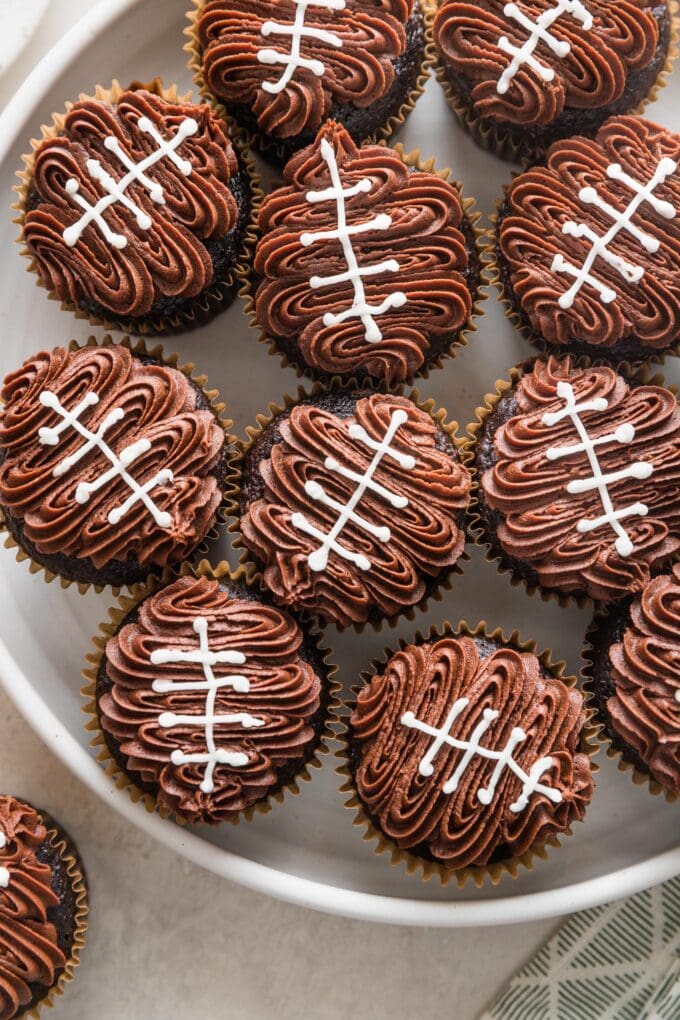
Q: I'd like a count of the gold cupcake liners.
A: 12